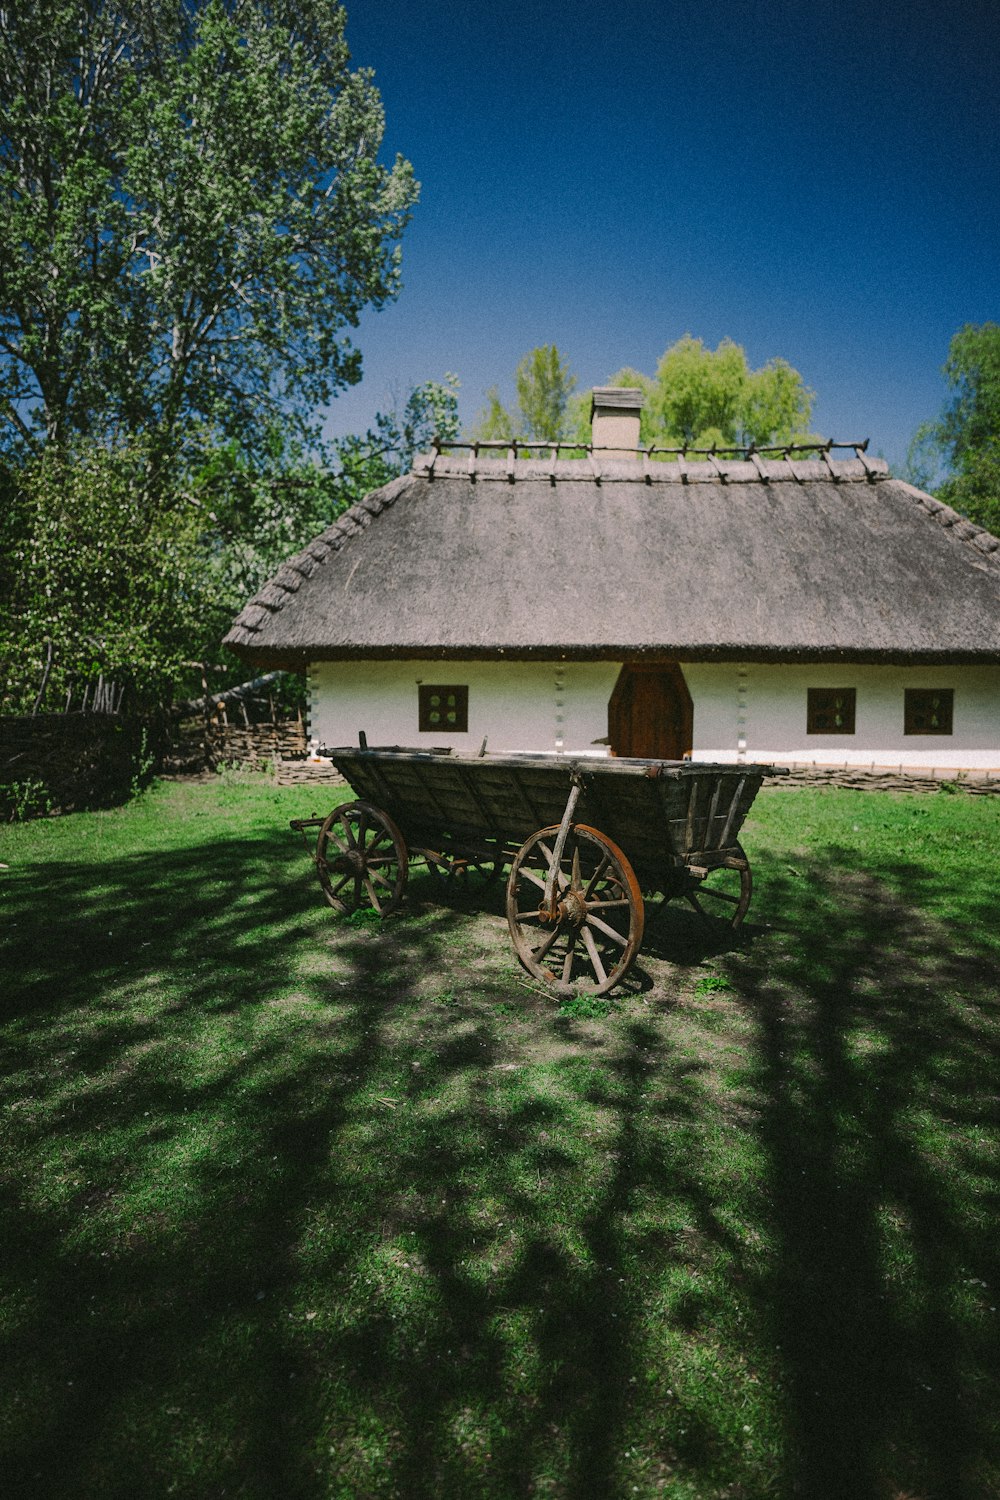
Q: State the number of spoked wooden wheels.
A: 4